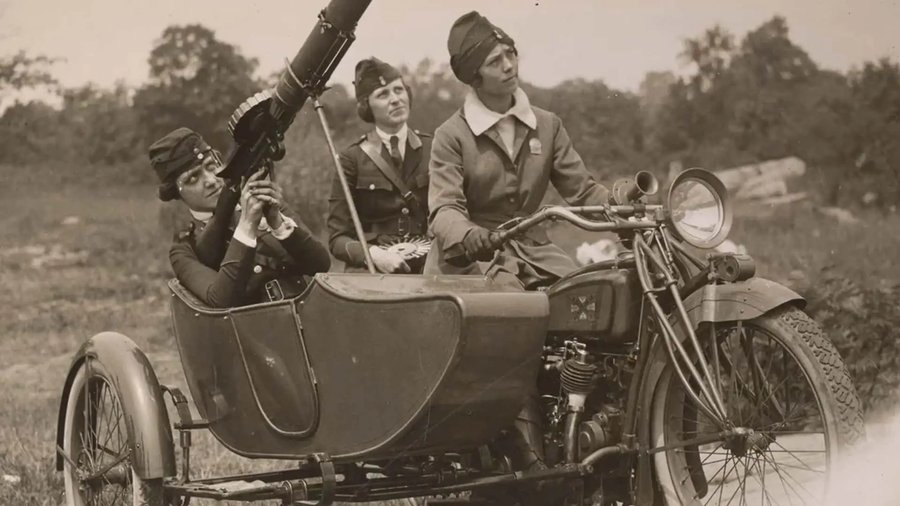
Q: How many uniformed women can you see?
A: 3